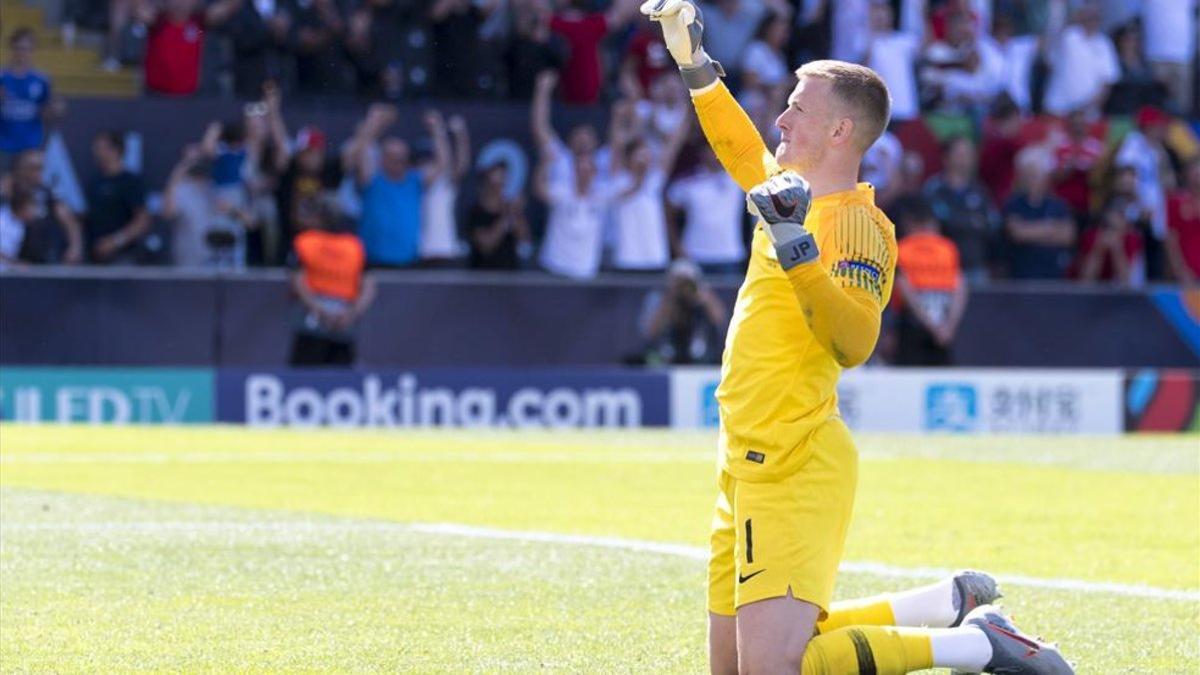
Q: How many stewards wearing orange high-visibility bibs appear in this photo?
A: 2